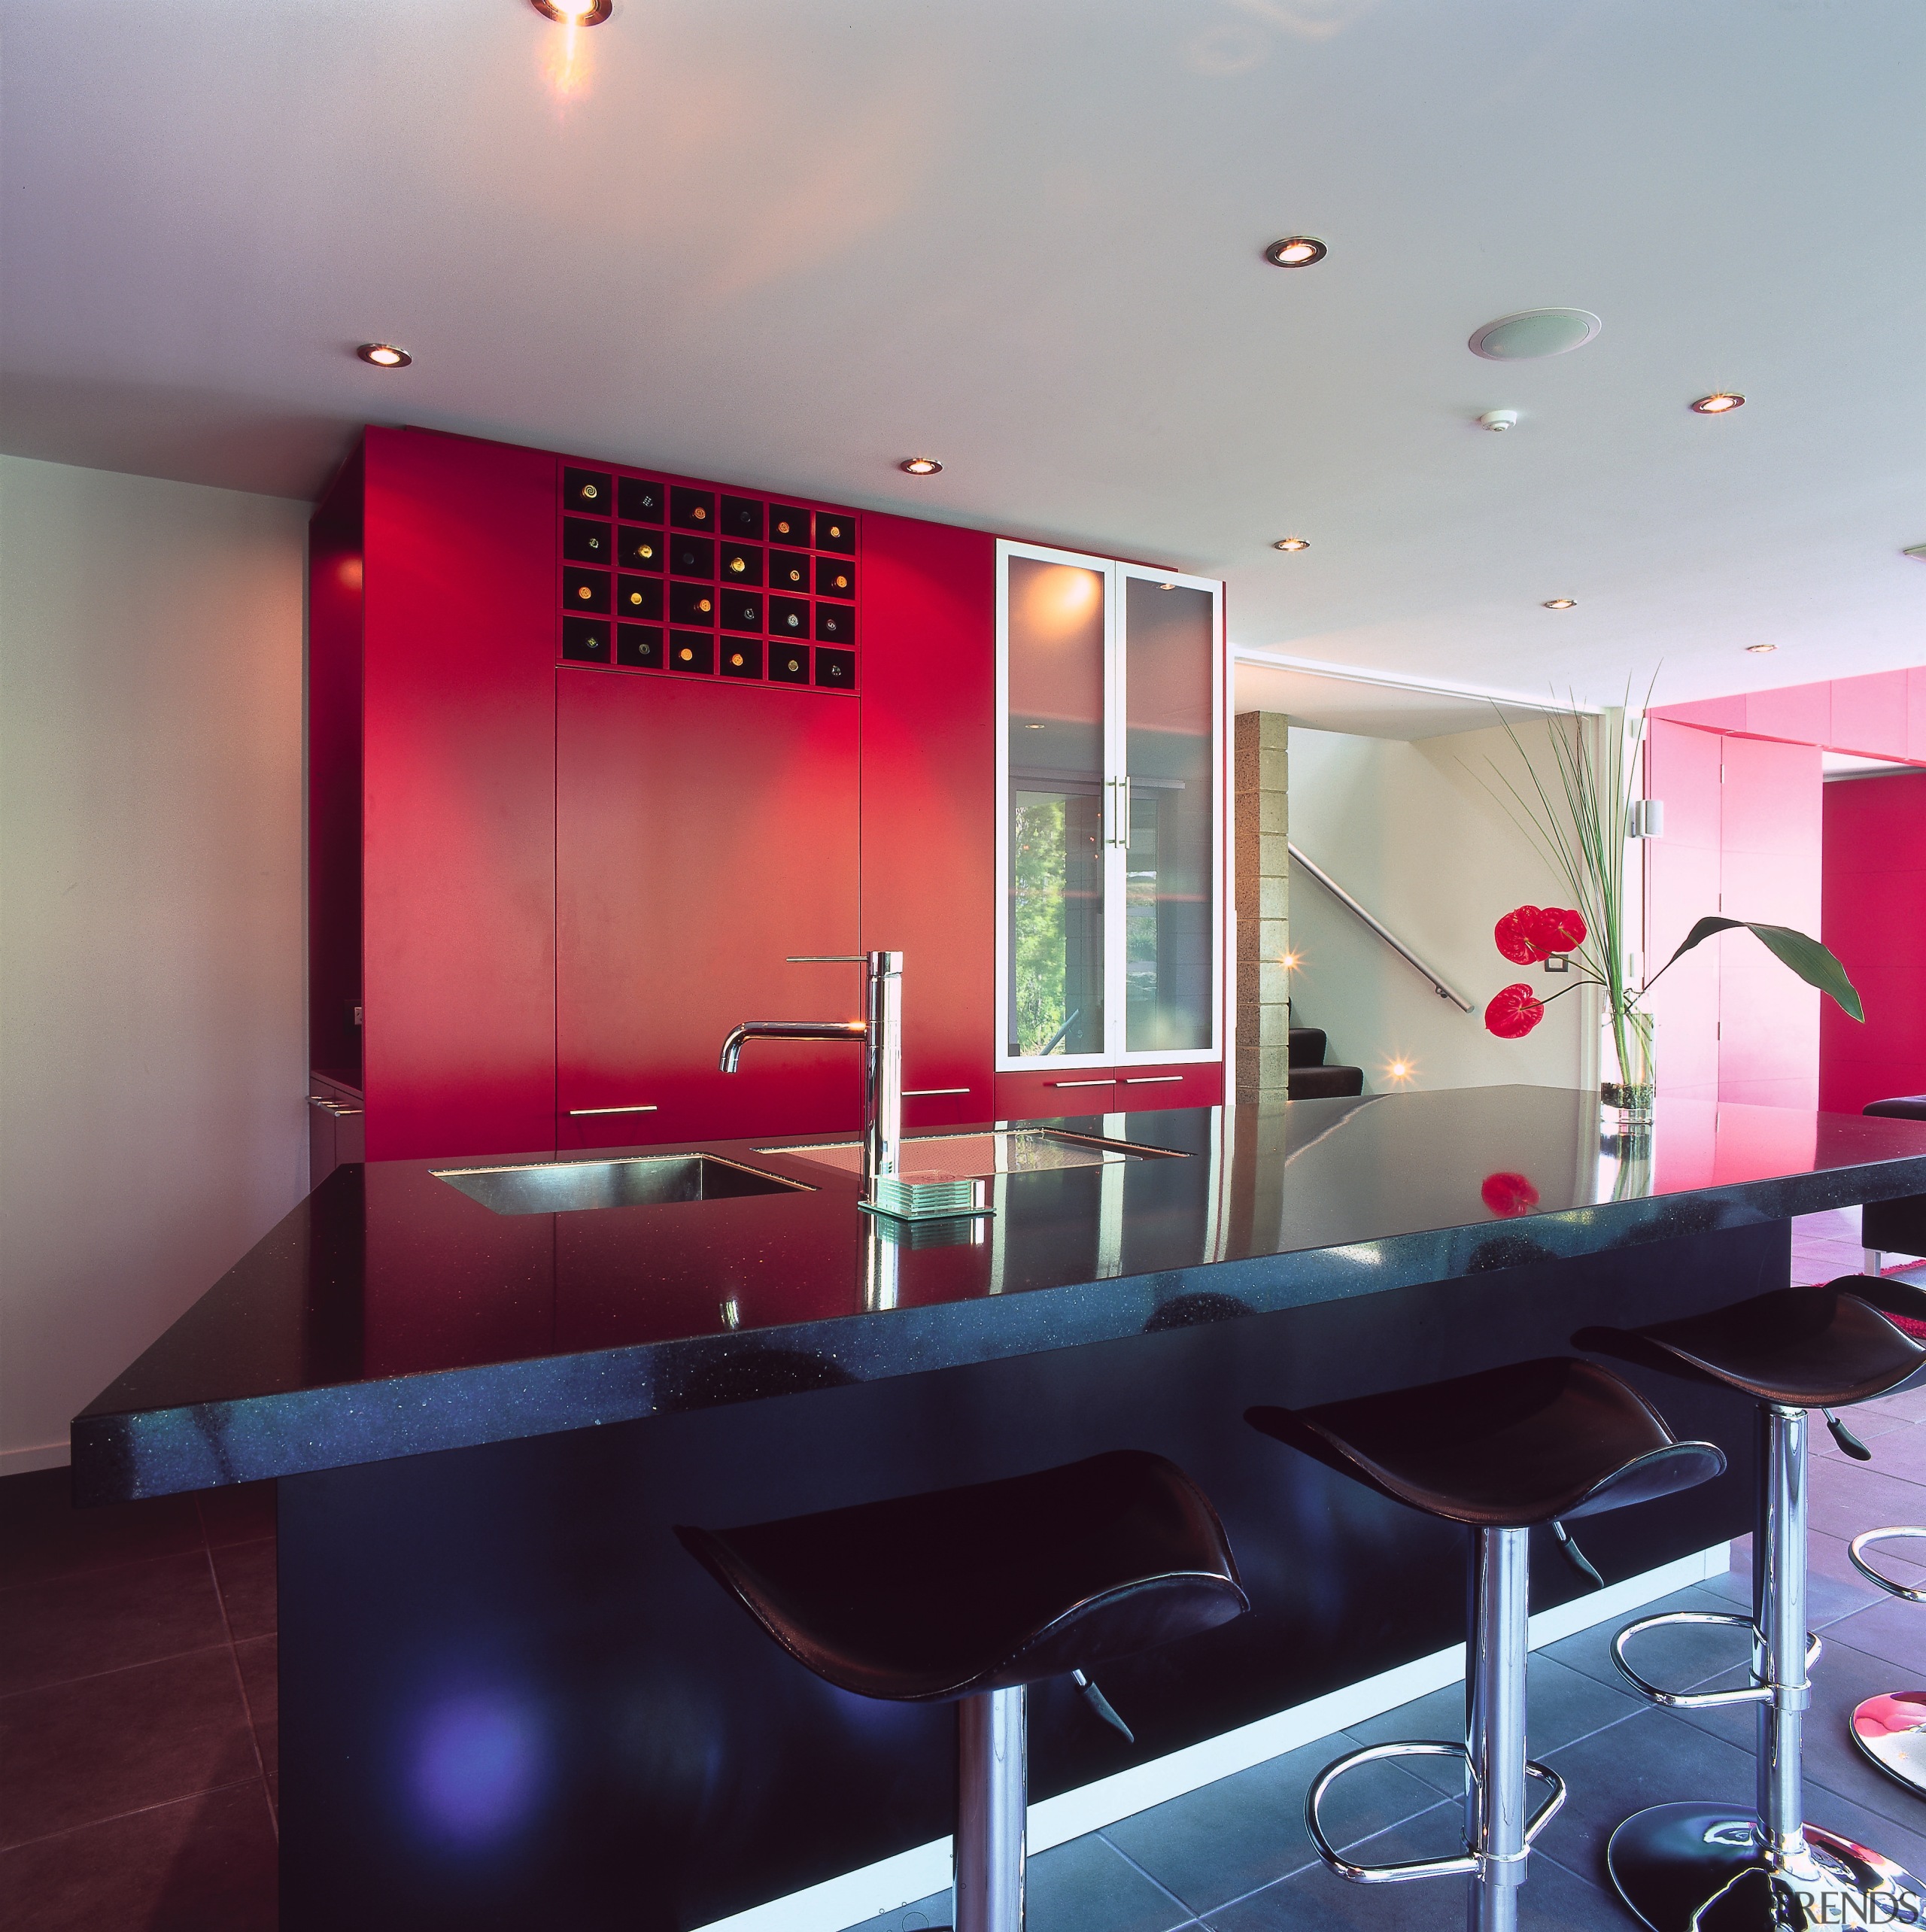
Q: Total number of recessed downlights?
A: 8